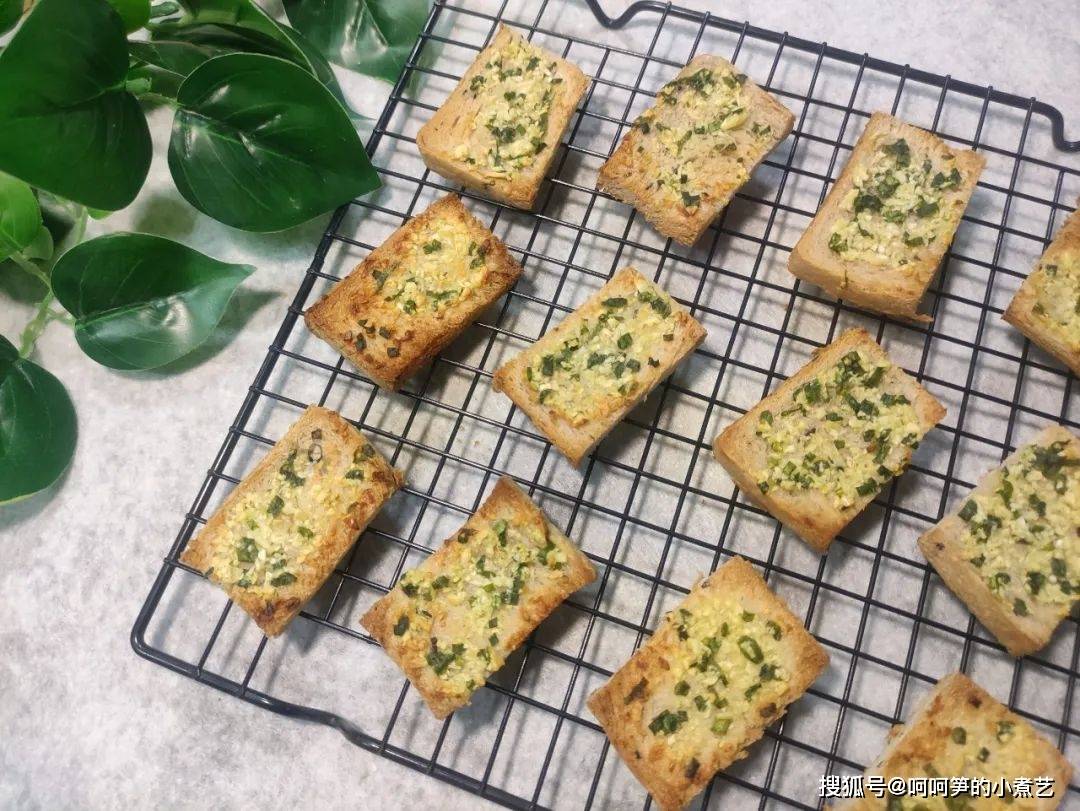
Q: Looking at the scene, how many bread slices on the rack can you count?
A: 12